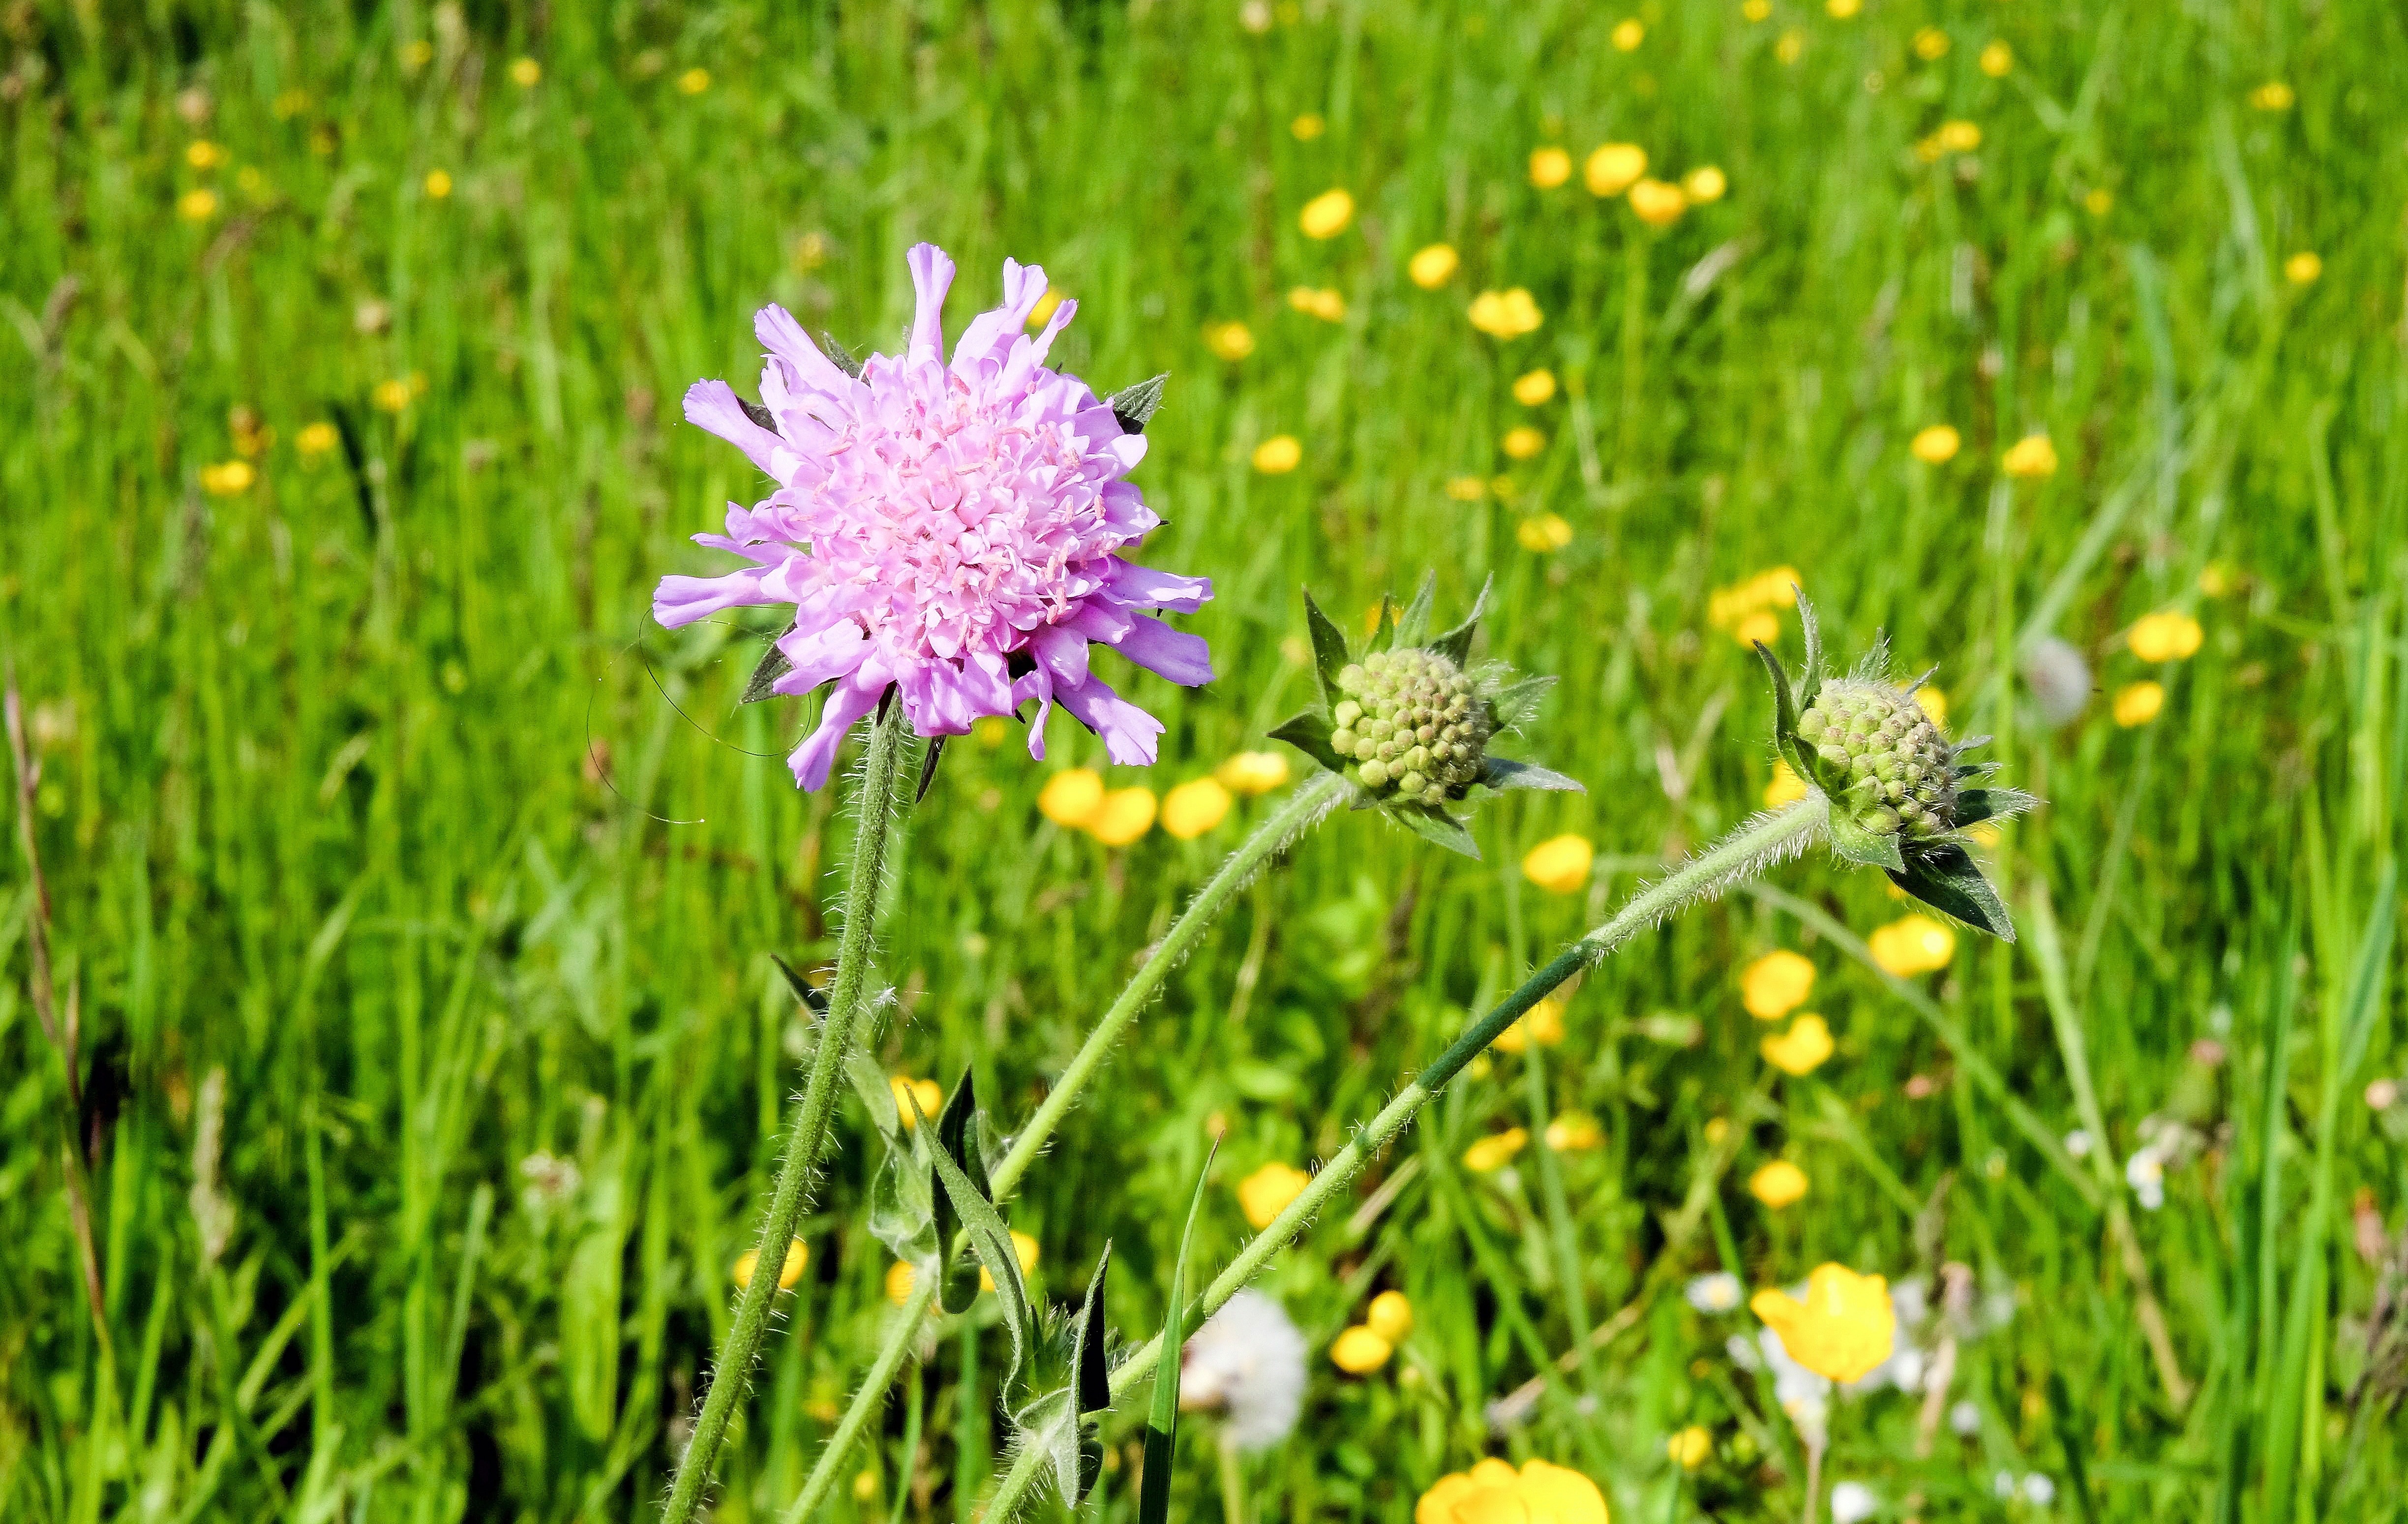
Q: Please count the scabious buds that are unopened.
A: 2